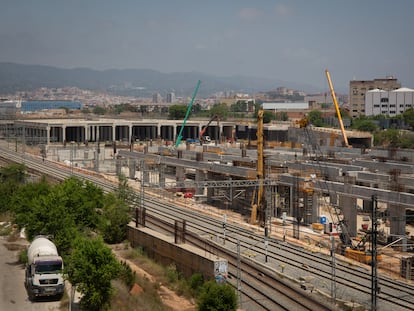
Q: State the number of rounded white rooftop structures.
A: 2